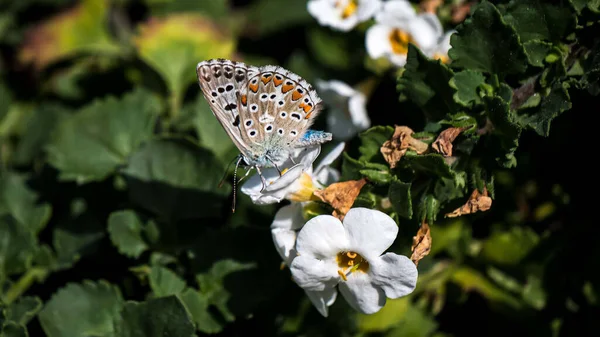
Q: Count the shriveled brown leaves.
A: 5